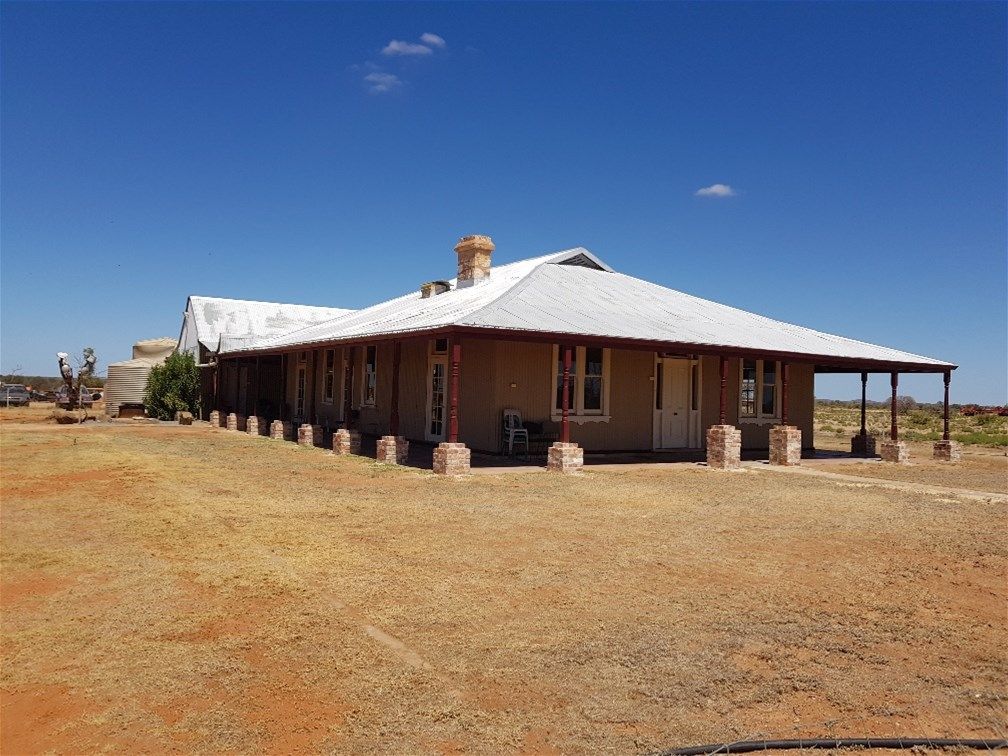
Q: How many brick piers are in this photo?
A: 14